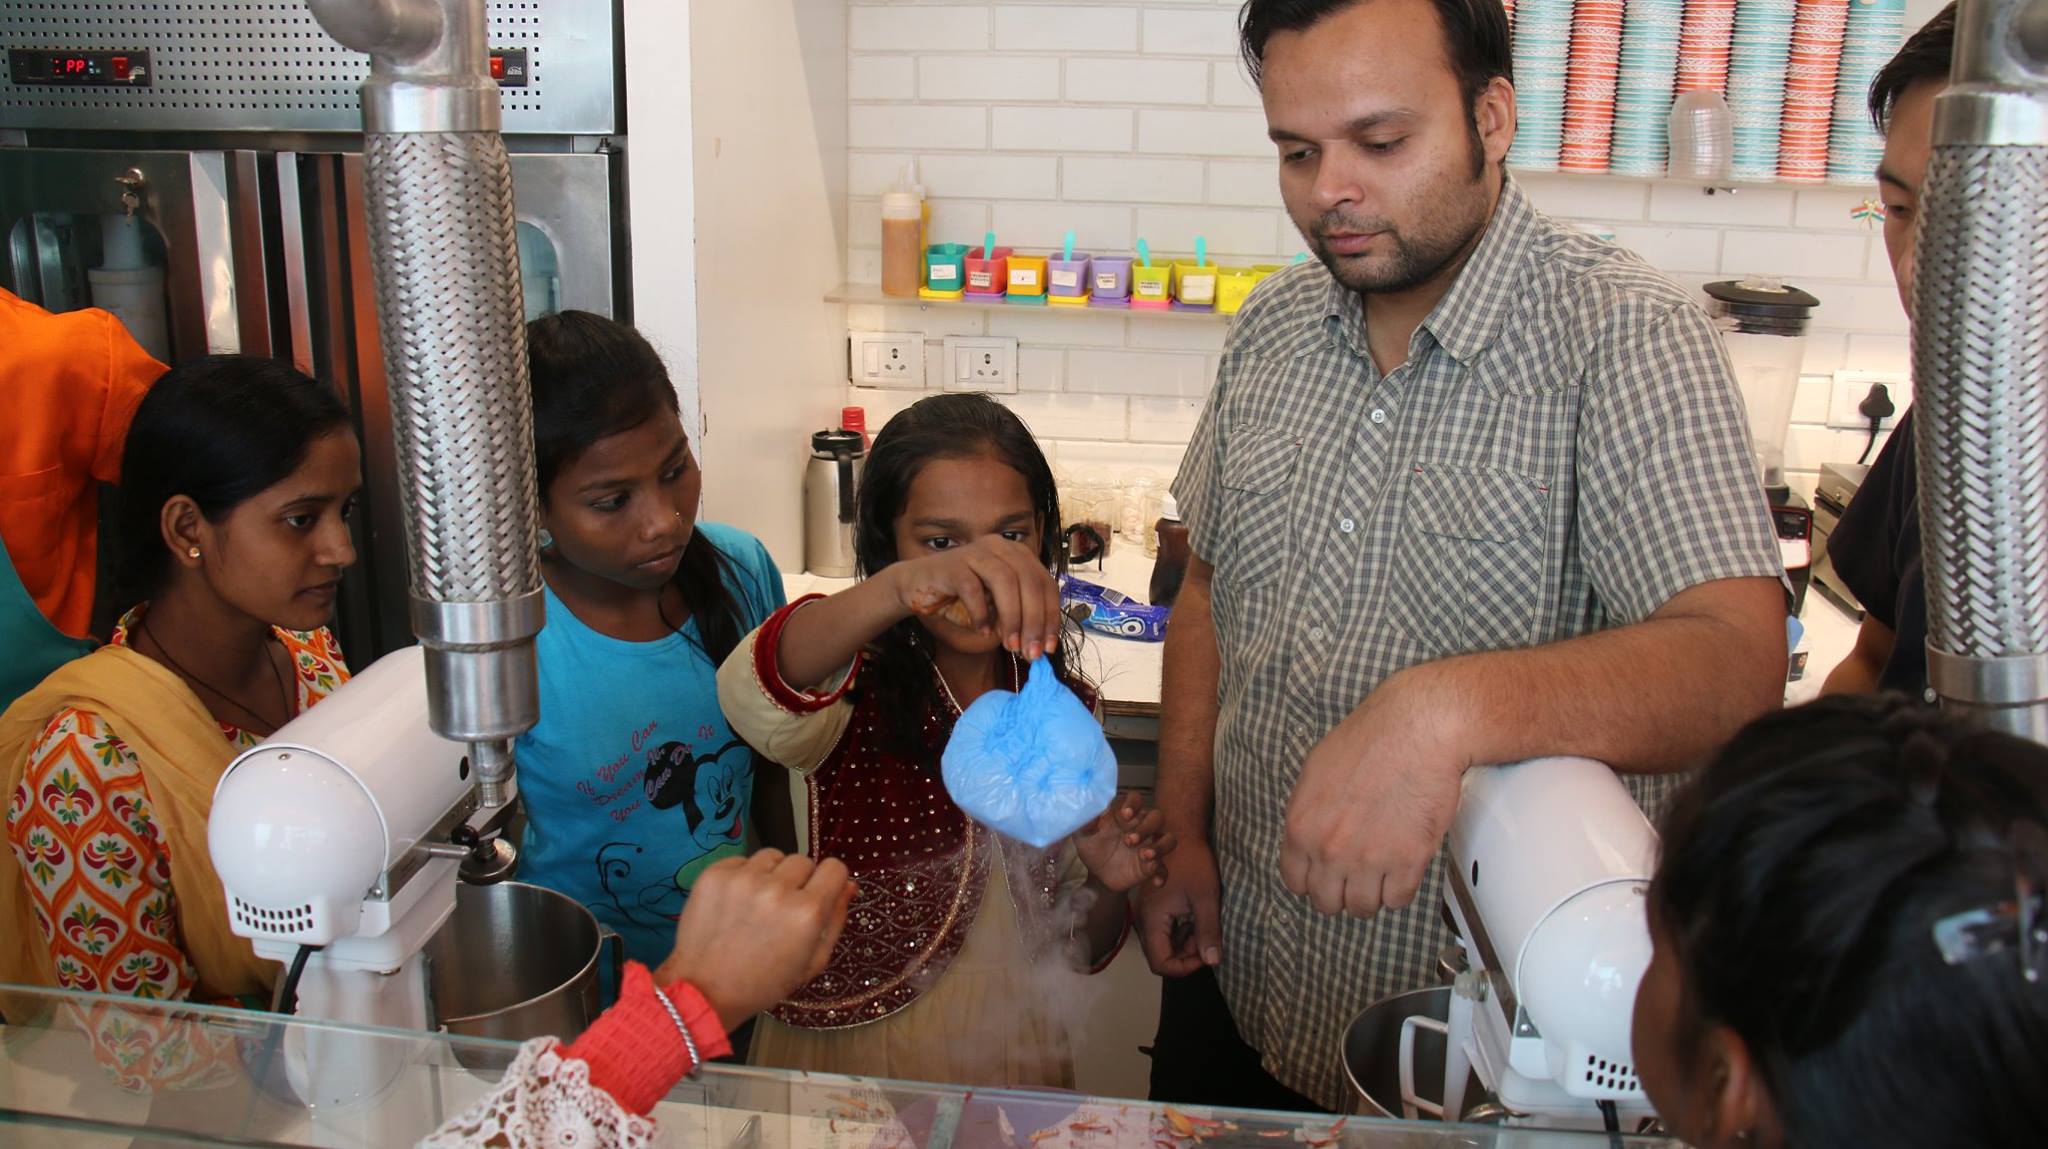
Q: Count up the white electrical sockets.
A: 3